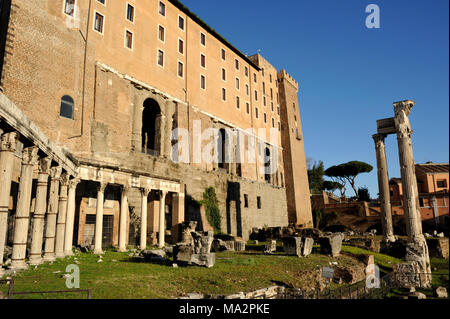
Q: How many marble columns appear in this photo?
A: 12